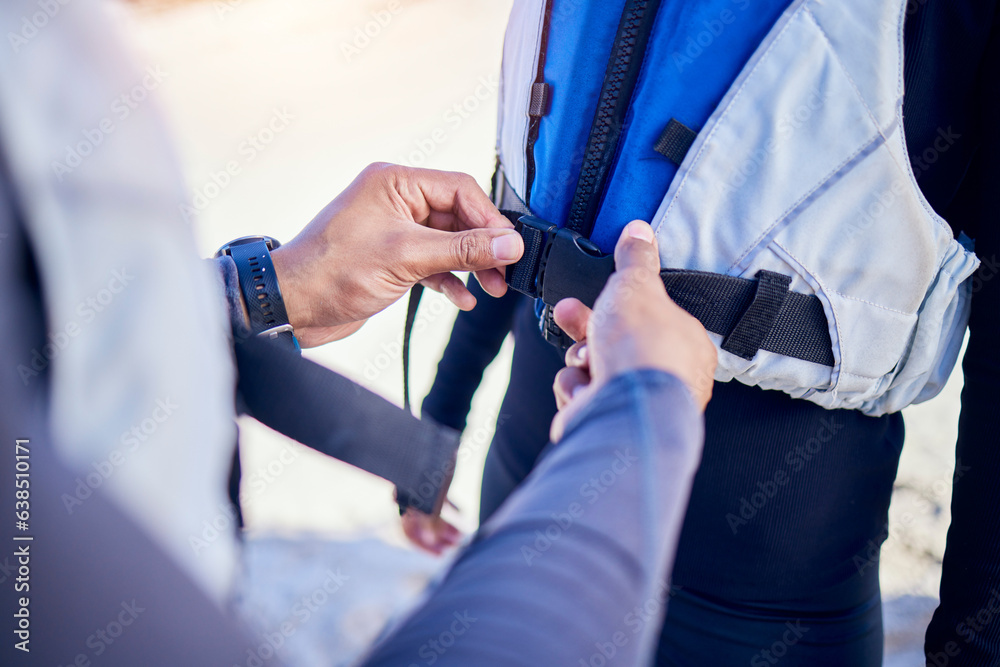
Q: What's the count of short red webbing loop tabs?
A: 0